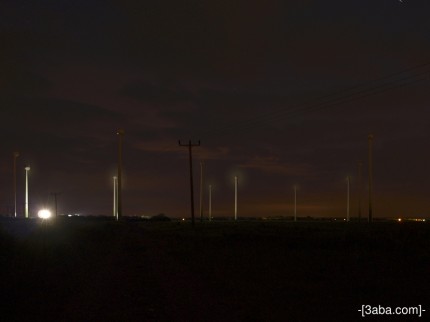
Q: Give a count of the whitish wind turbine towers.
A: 6